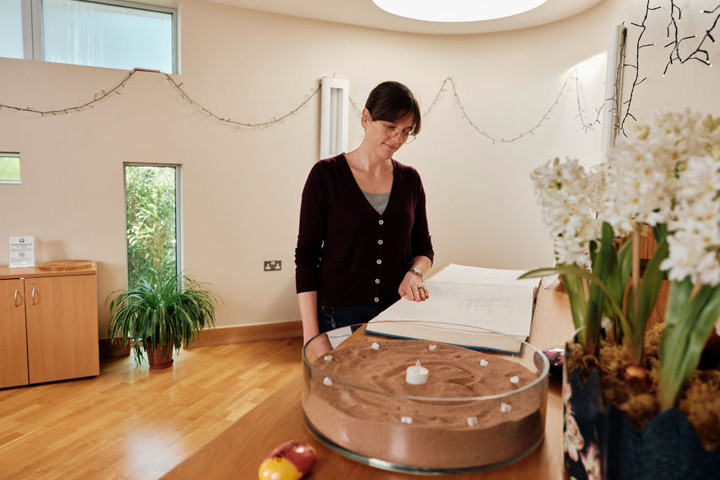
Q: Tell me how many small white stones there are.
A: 9